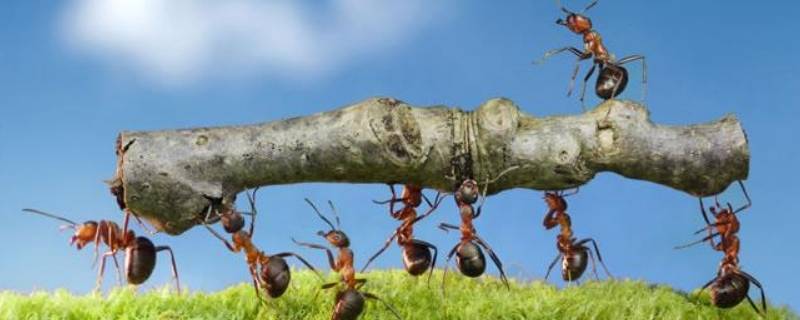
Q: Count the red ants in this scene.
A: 8